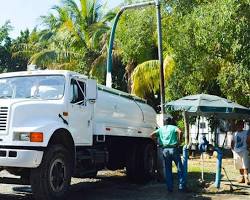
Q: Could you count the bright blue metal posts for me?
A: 2